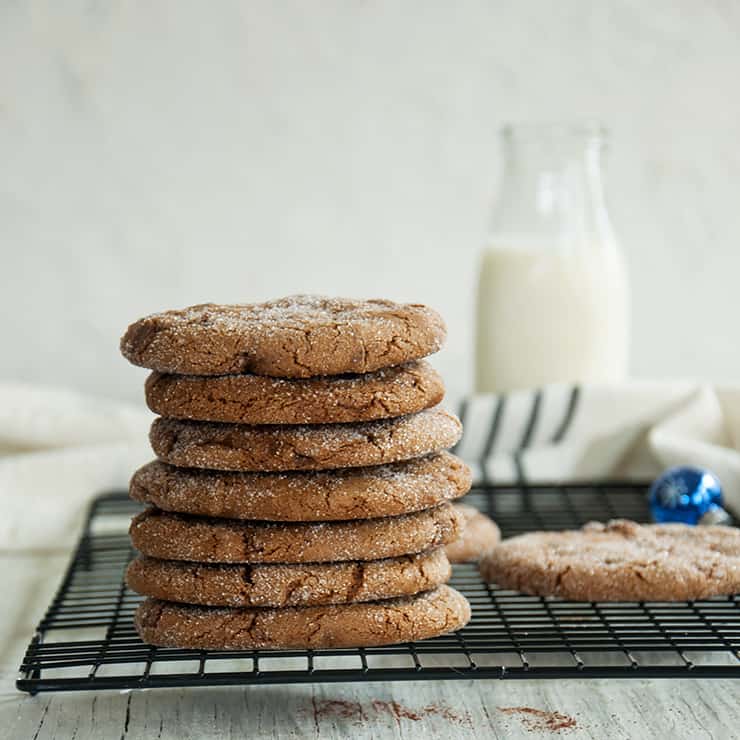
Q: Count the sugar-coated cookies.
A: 9